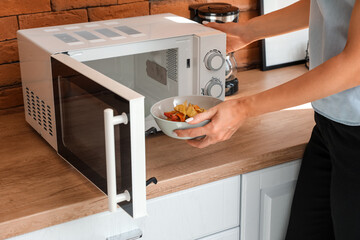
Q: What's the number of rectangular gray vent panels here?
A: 4